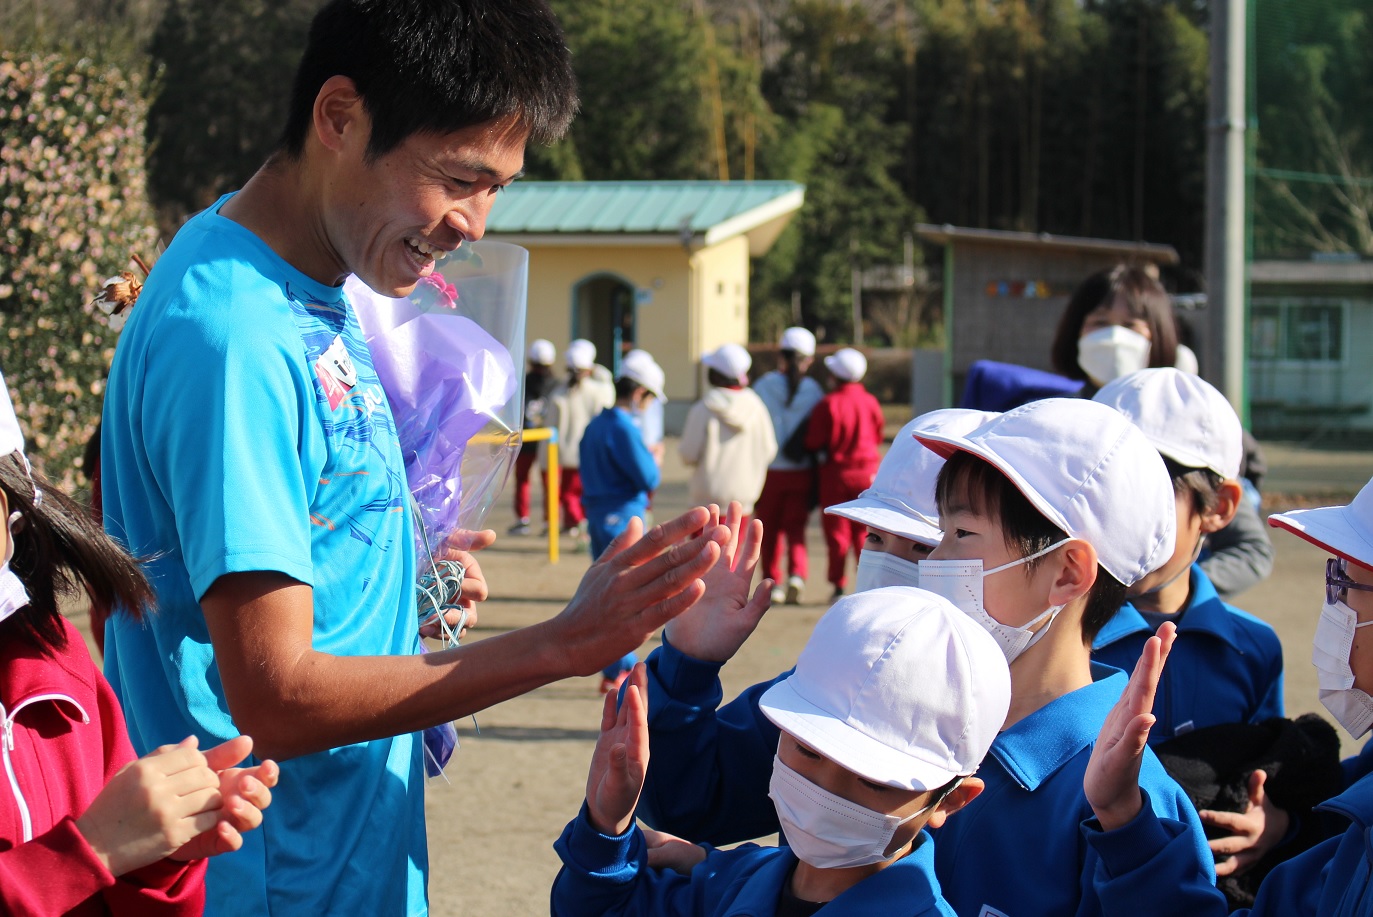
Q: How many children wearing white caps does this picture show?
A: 13